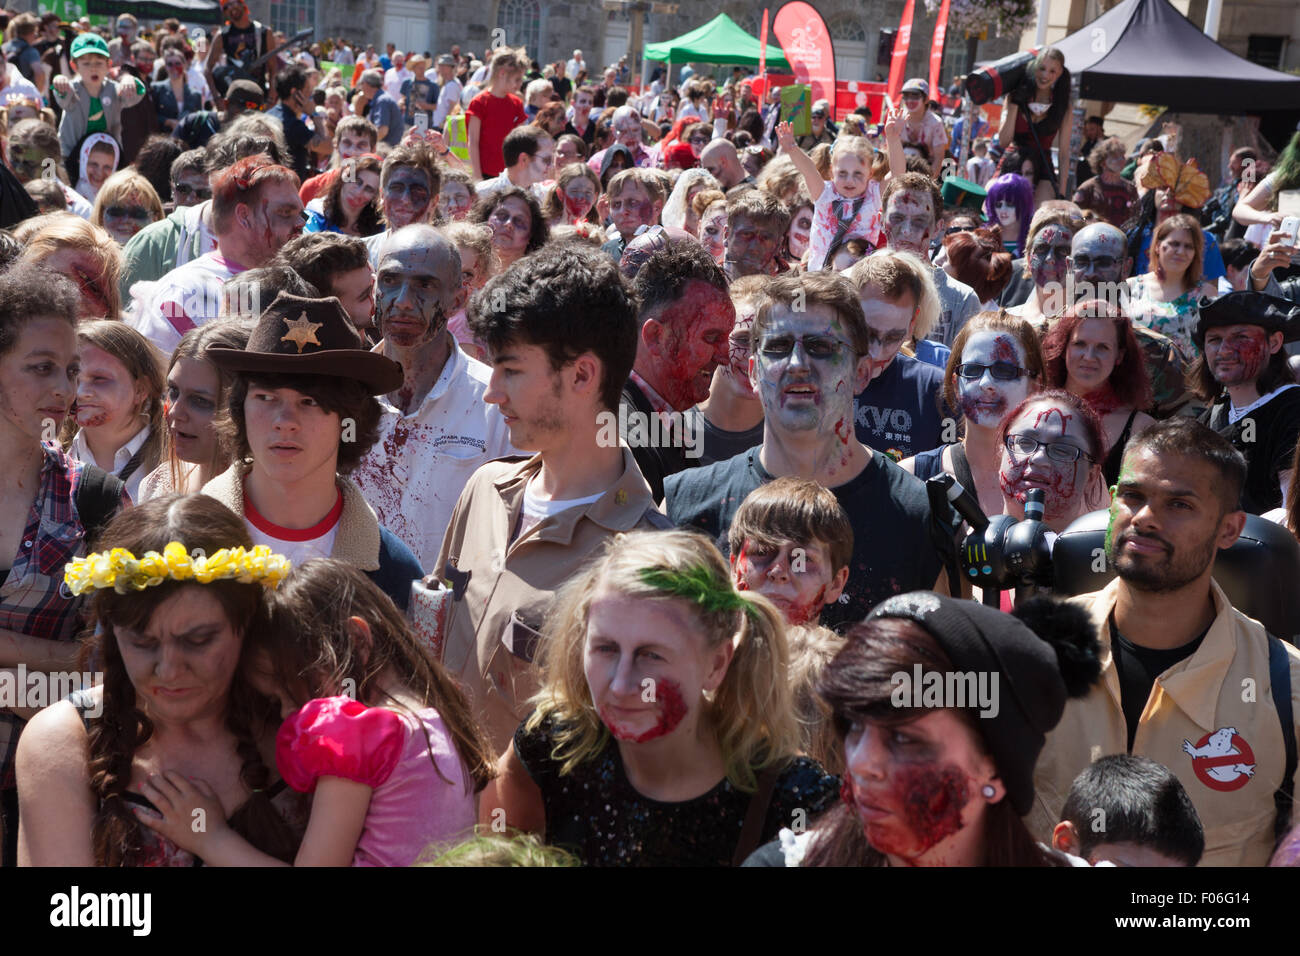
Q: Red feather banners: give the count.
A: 4